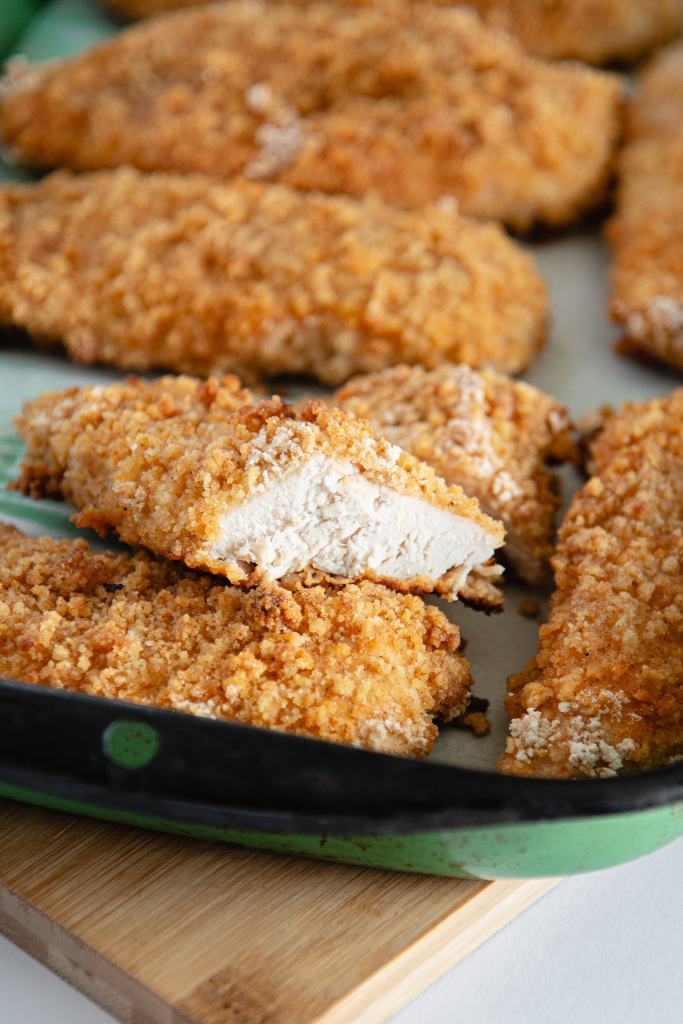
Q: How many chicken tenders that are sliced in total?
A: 1